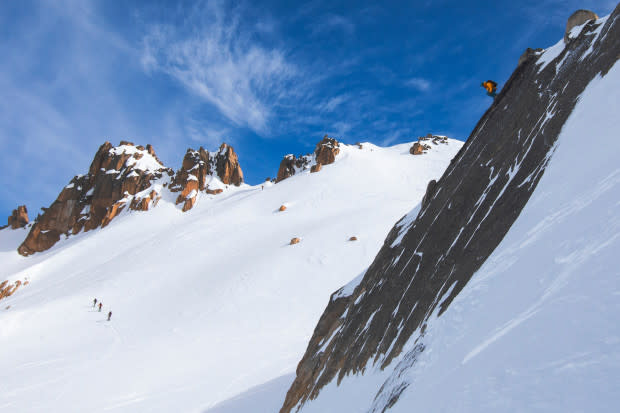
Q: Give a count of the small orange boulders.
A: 3